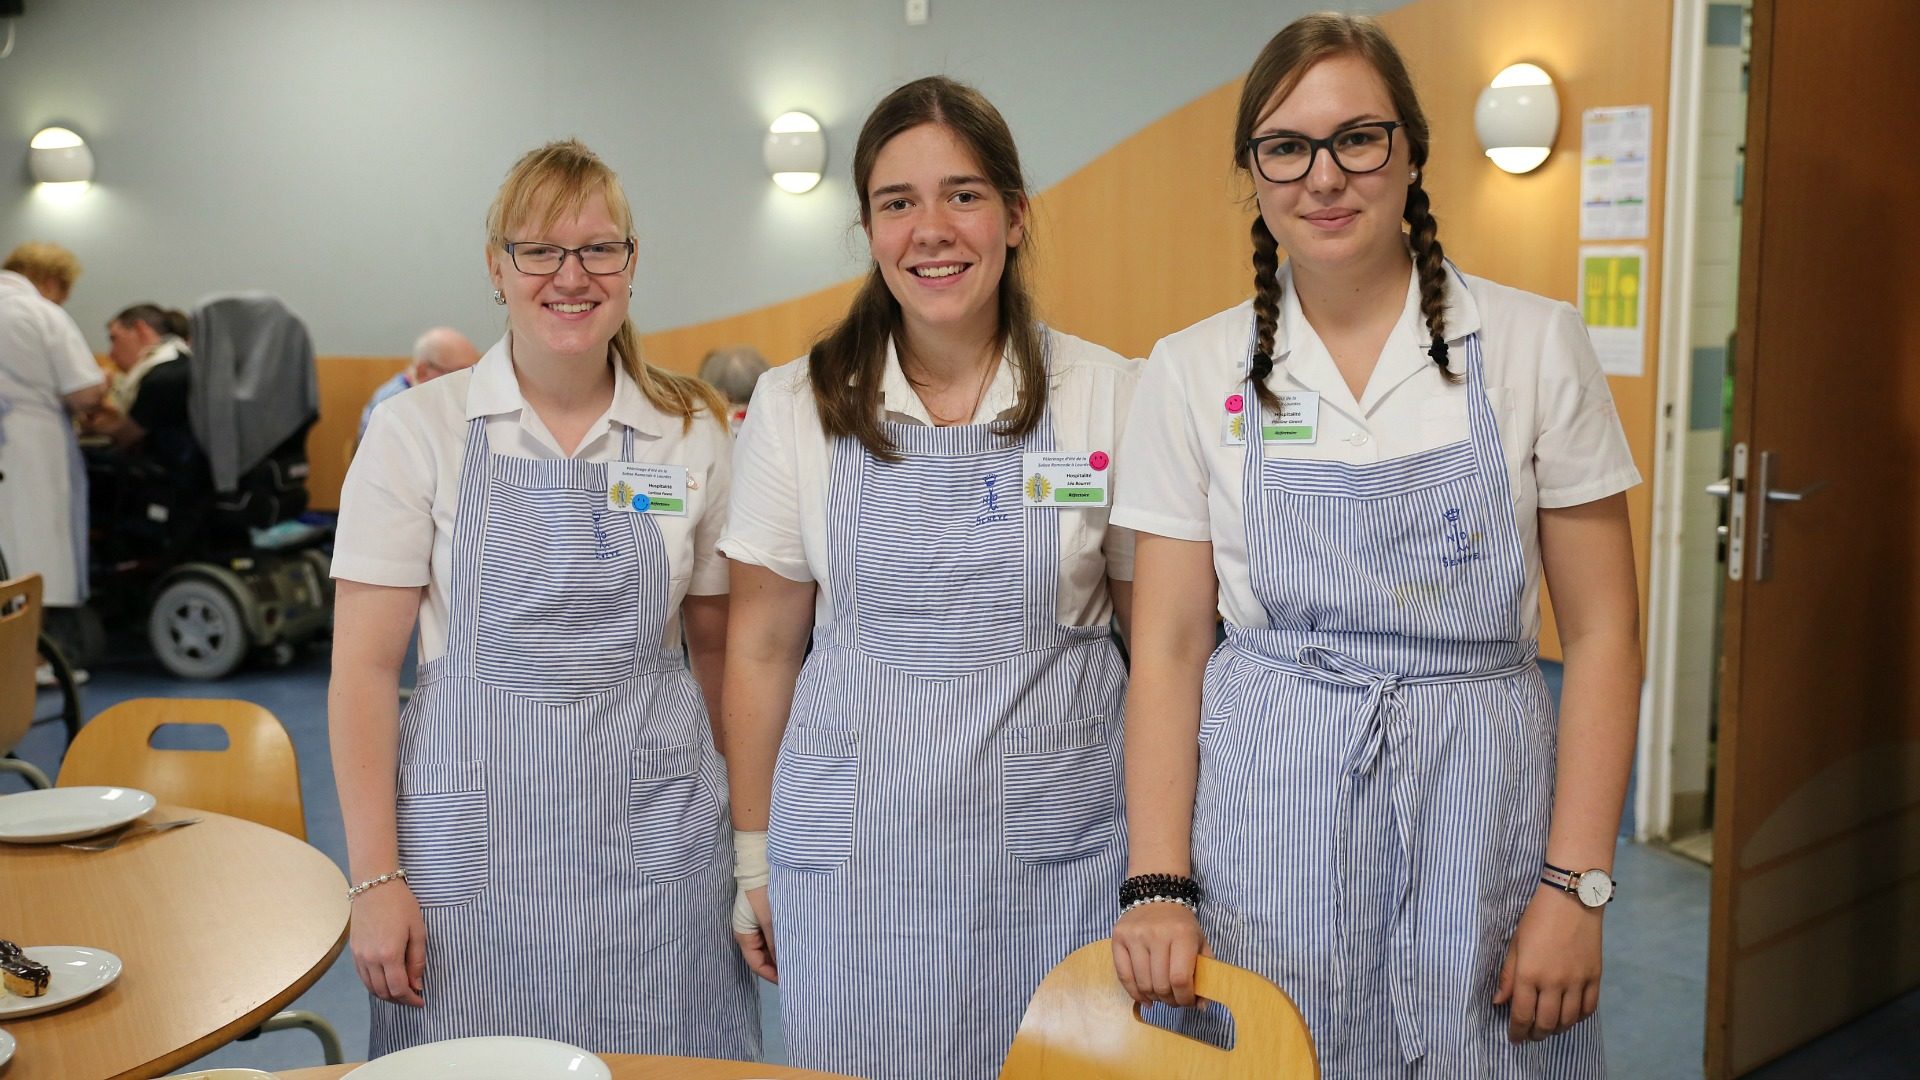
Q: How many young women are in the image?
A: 3